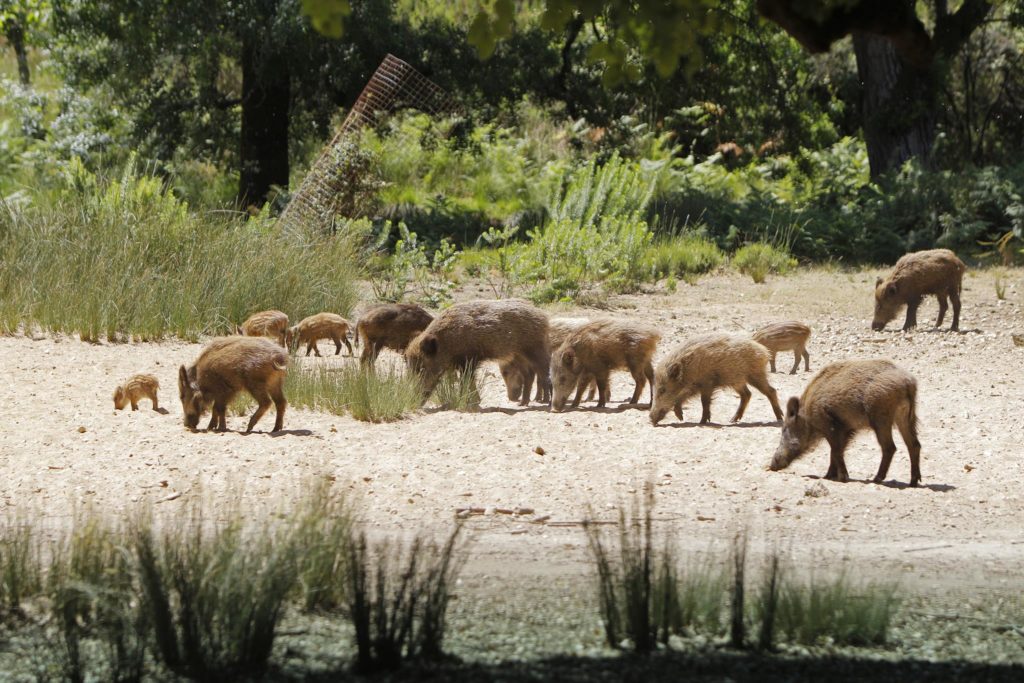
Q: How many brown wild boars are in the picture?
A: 12